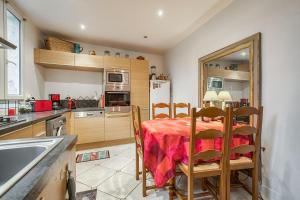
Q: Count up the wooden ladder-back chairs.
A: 5